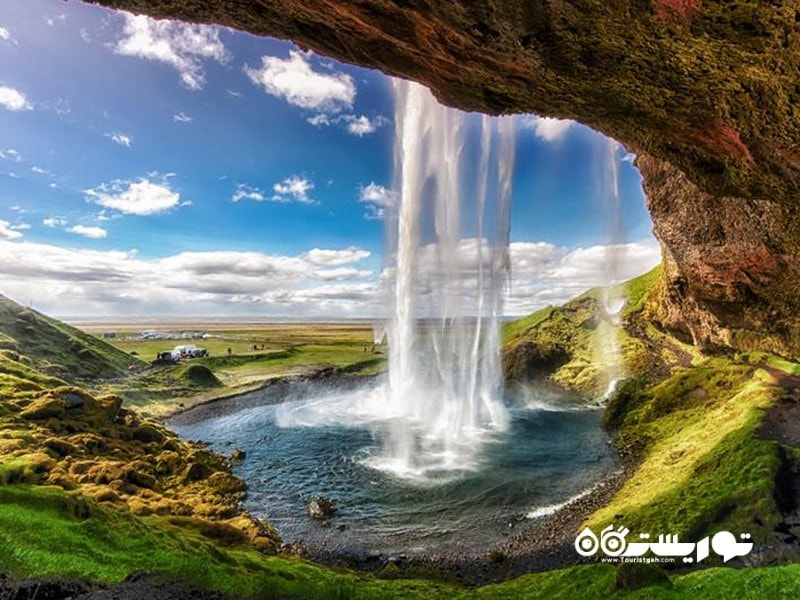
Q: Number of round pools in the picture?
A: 1